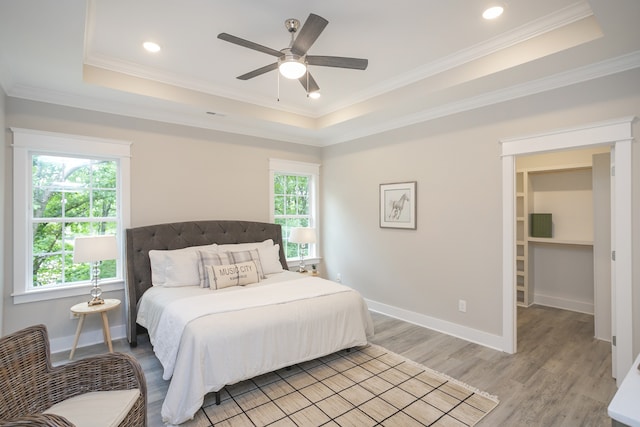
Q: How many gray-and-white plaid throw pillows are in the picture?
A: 2